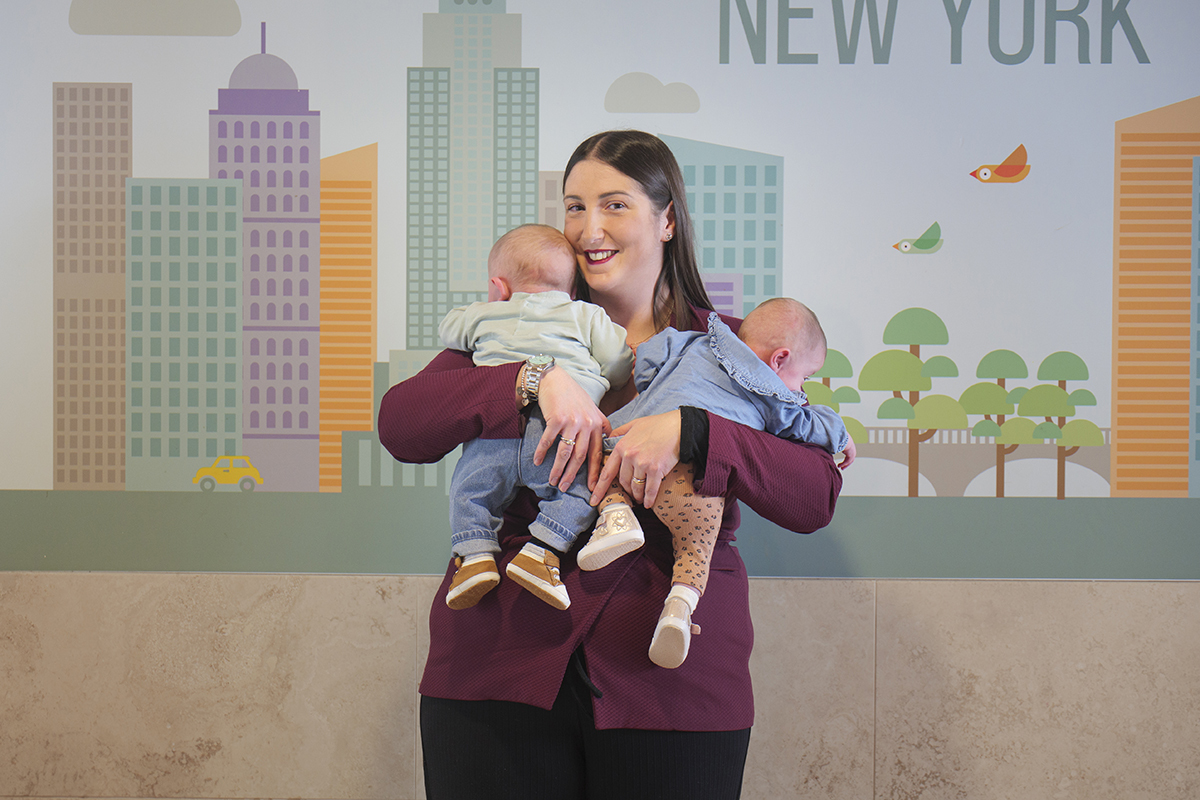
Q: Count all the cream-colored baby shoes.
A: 2